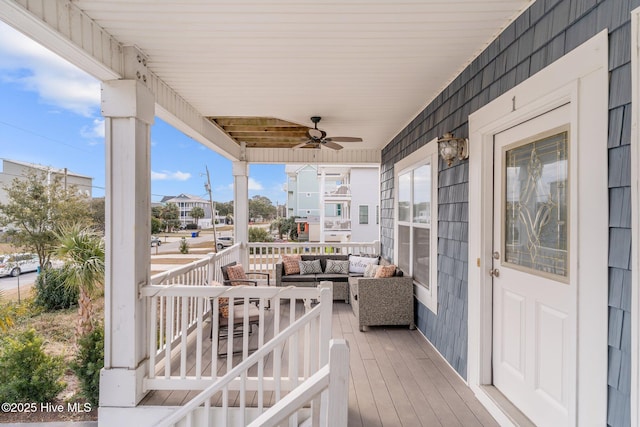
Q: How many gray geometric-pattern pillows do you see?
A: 2